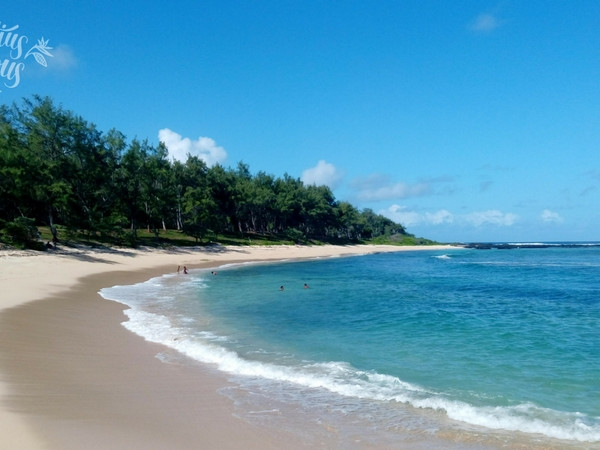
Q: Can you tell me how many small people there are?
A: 5